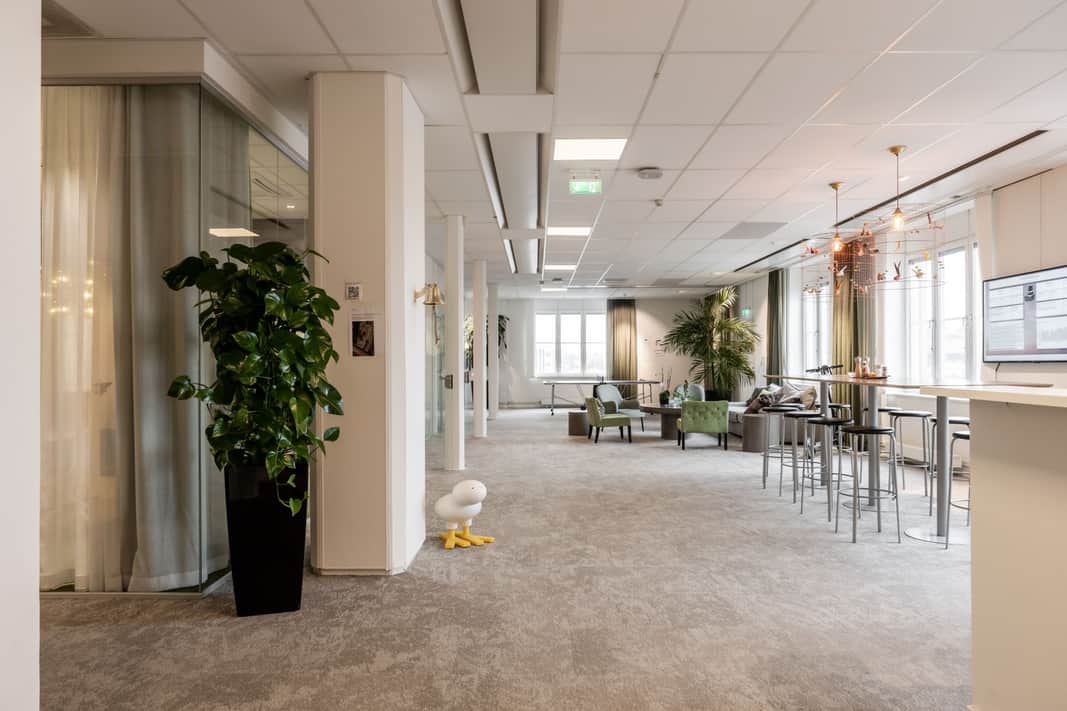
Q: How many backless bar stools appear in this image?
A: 10